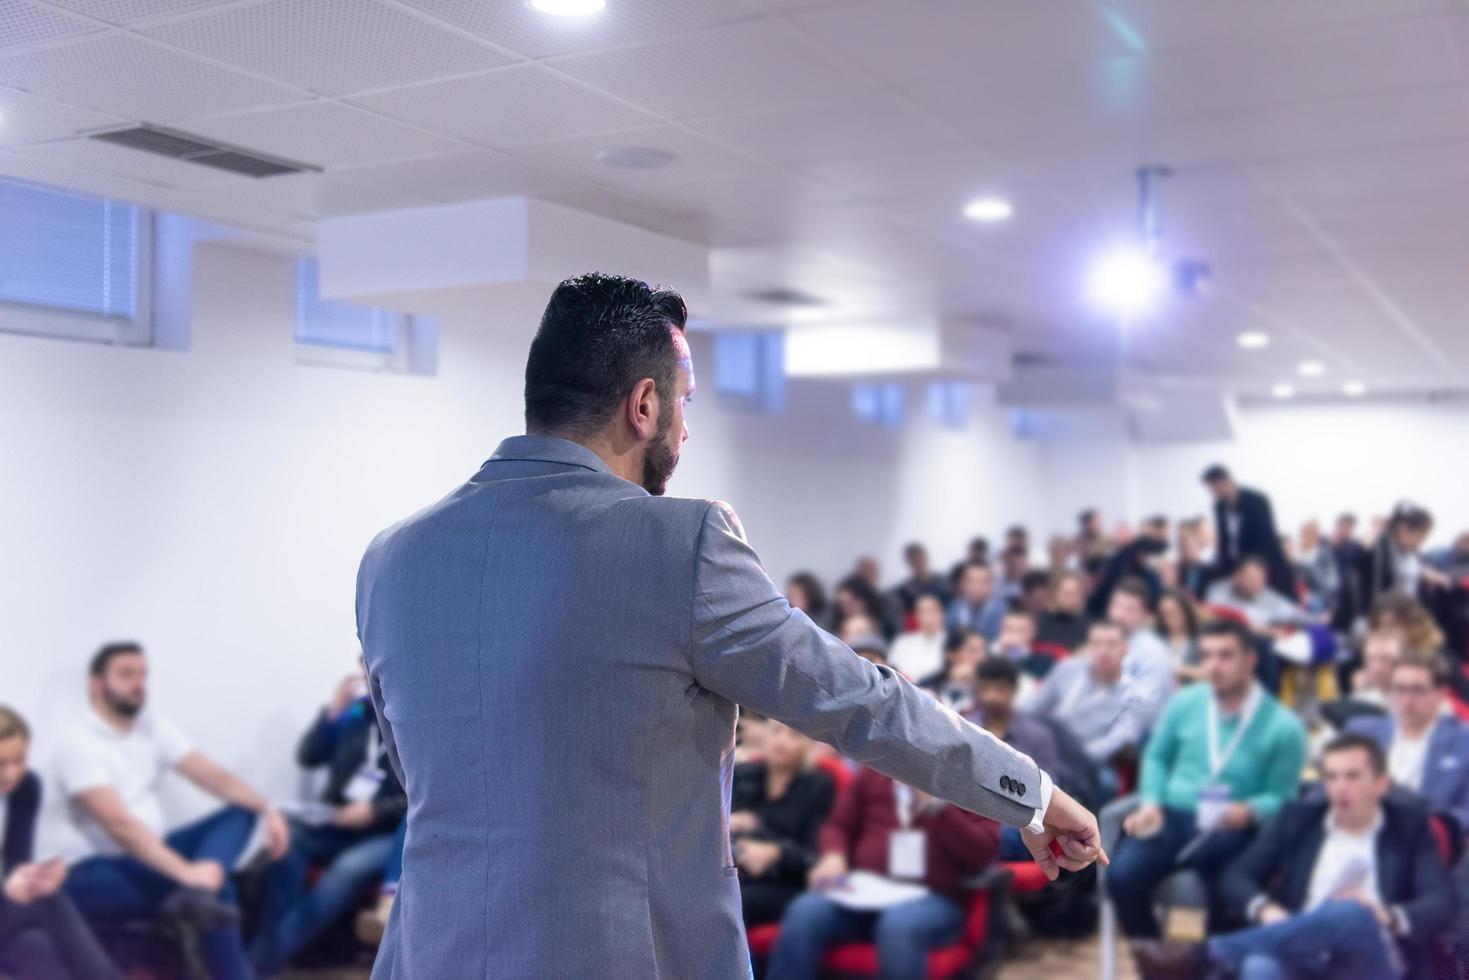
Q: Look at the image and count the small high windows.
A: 6